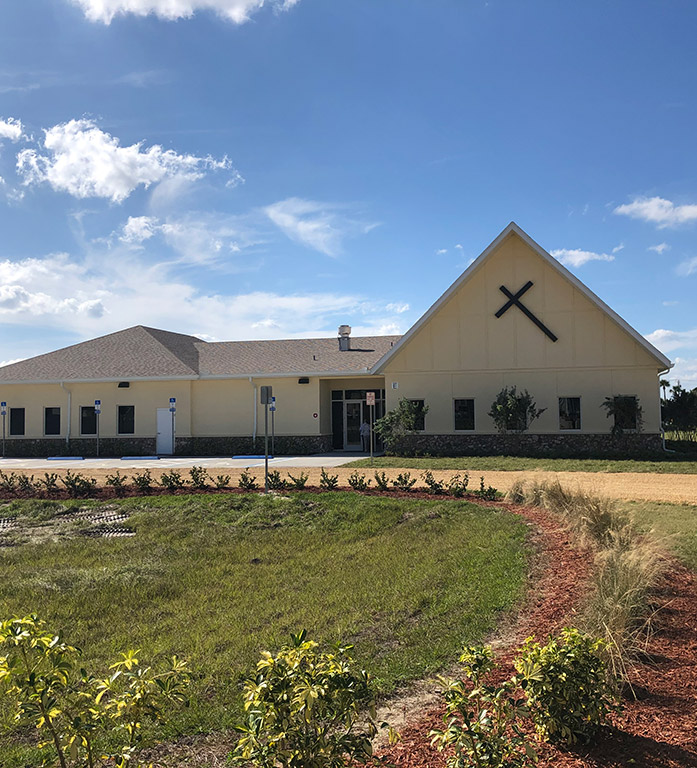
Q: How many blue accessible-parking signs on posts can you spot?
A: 4